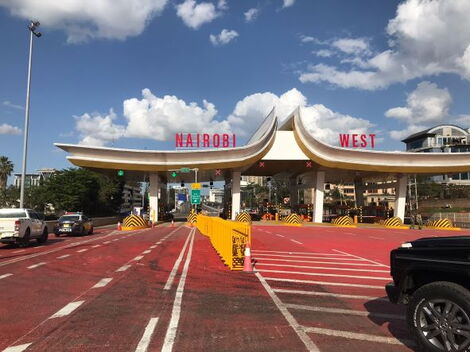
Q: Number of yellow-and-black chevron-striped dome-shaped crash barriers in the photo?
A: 7